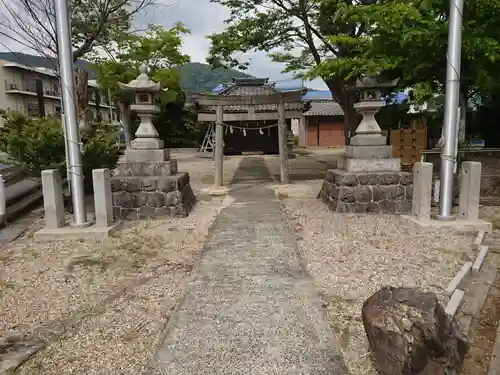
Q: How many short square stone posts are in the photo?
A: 4